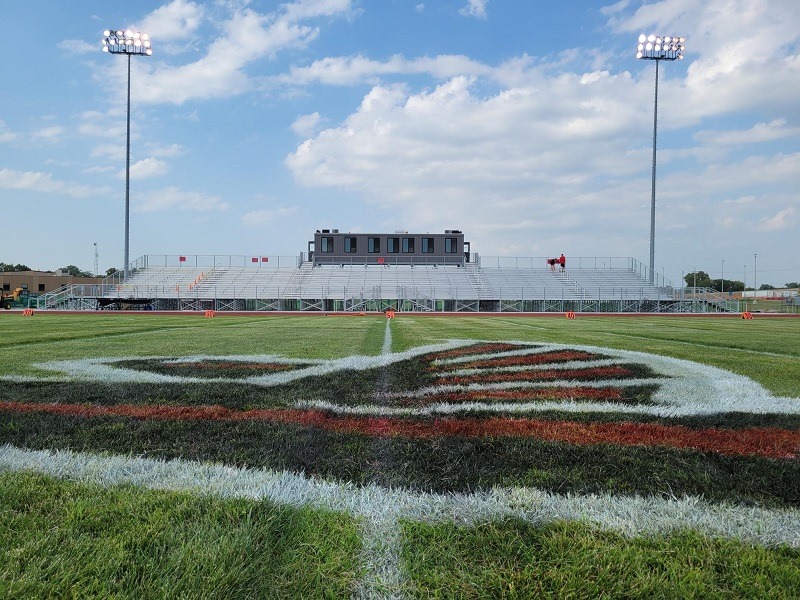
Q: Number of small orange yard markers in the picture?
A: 5